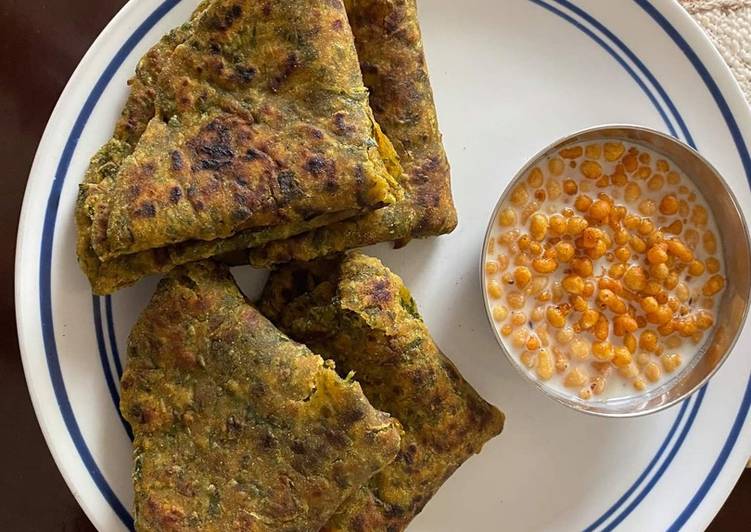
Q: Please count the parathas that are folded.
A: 4